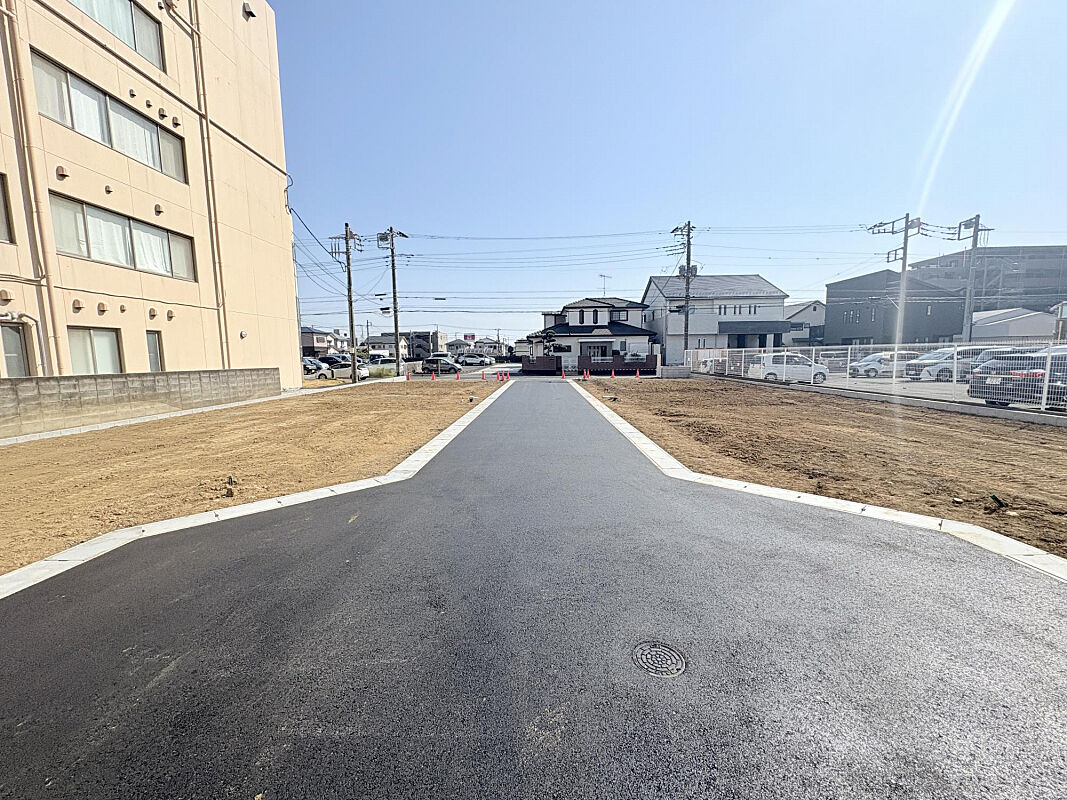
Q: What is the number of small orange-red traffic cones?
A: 12